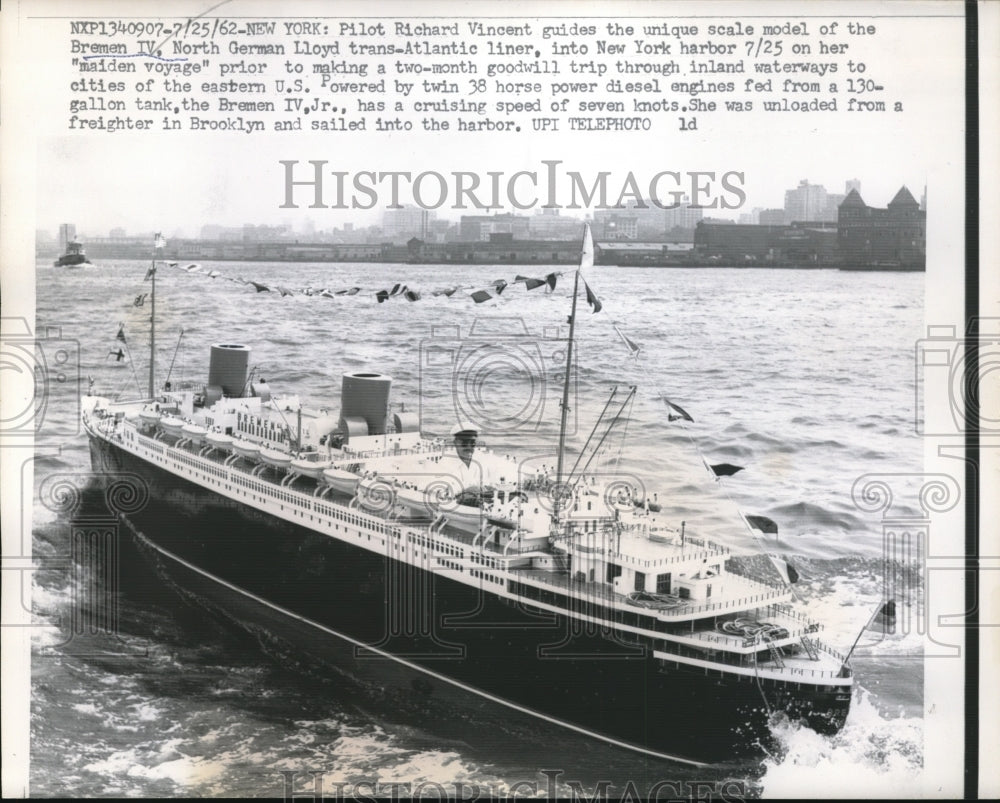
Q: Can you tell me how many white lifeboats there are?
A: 11